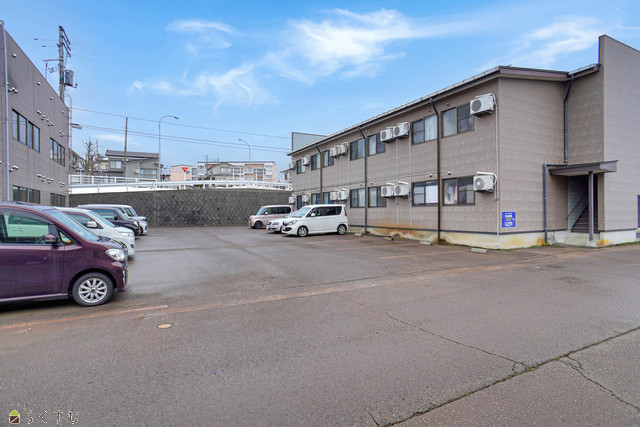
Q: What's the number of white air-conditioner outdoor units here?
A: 14